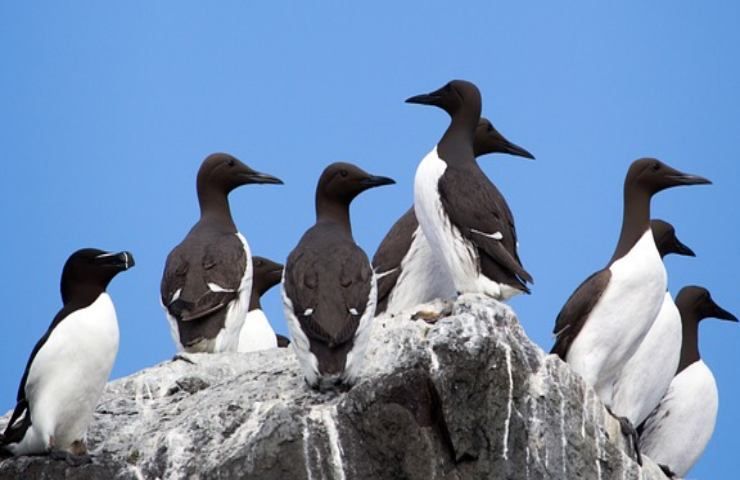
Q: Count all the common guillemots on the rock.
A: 8